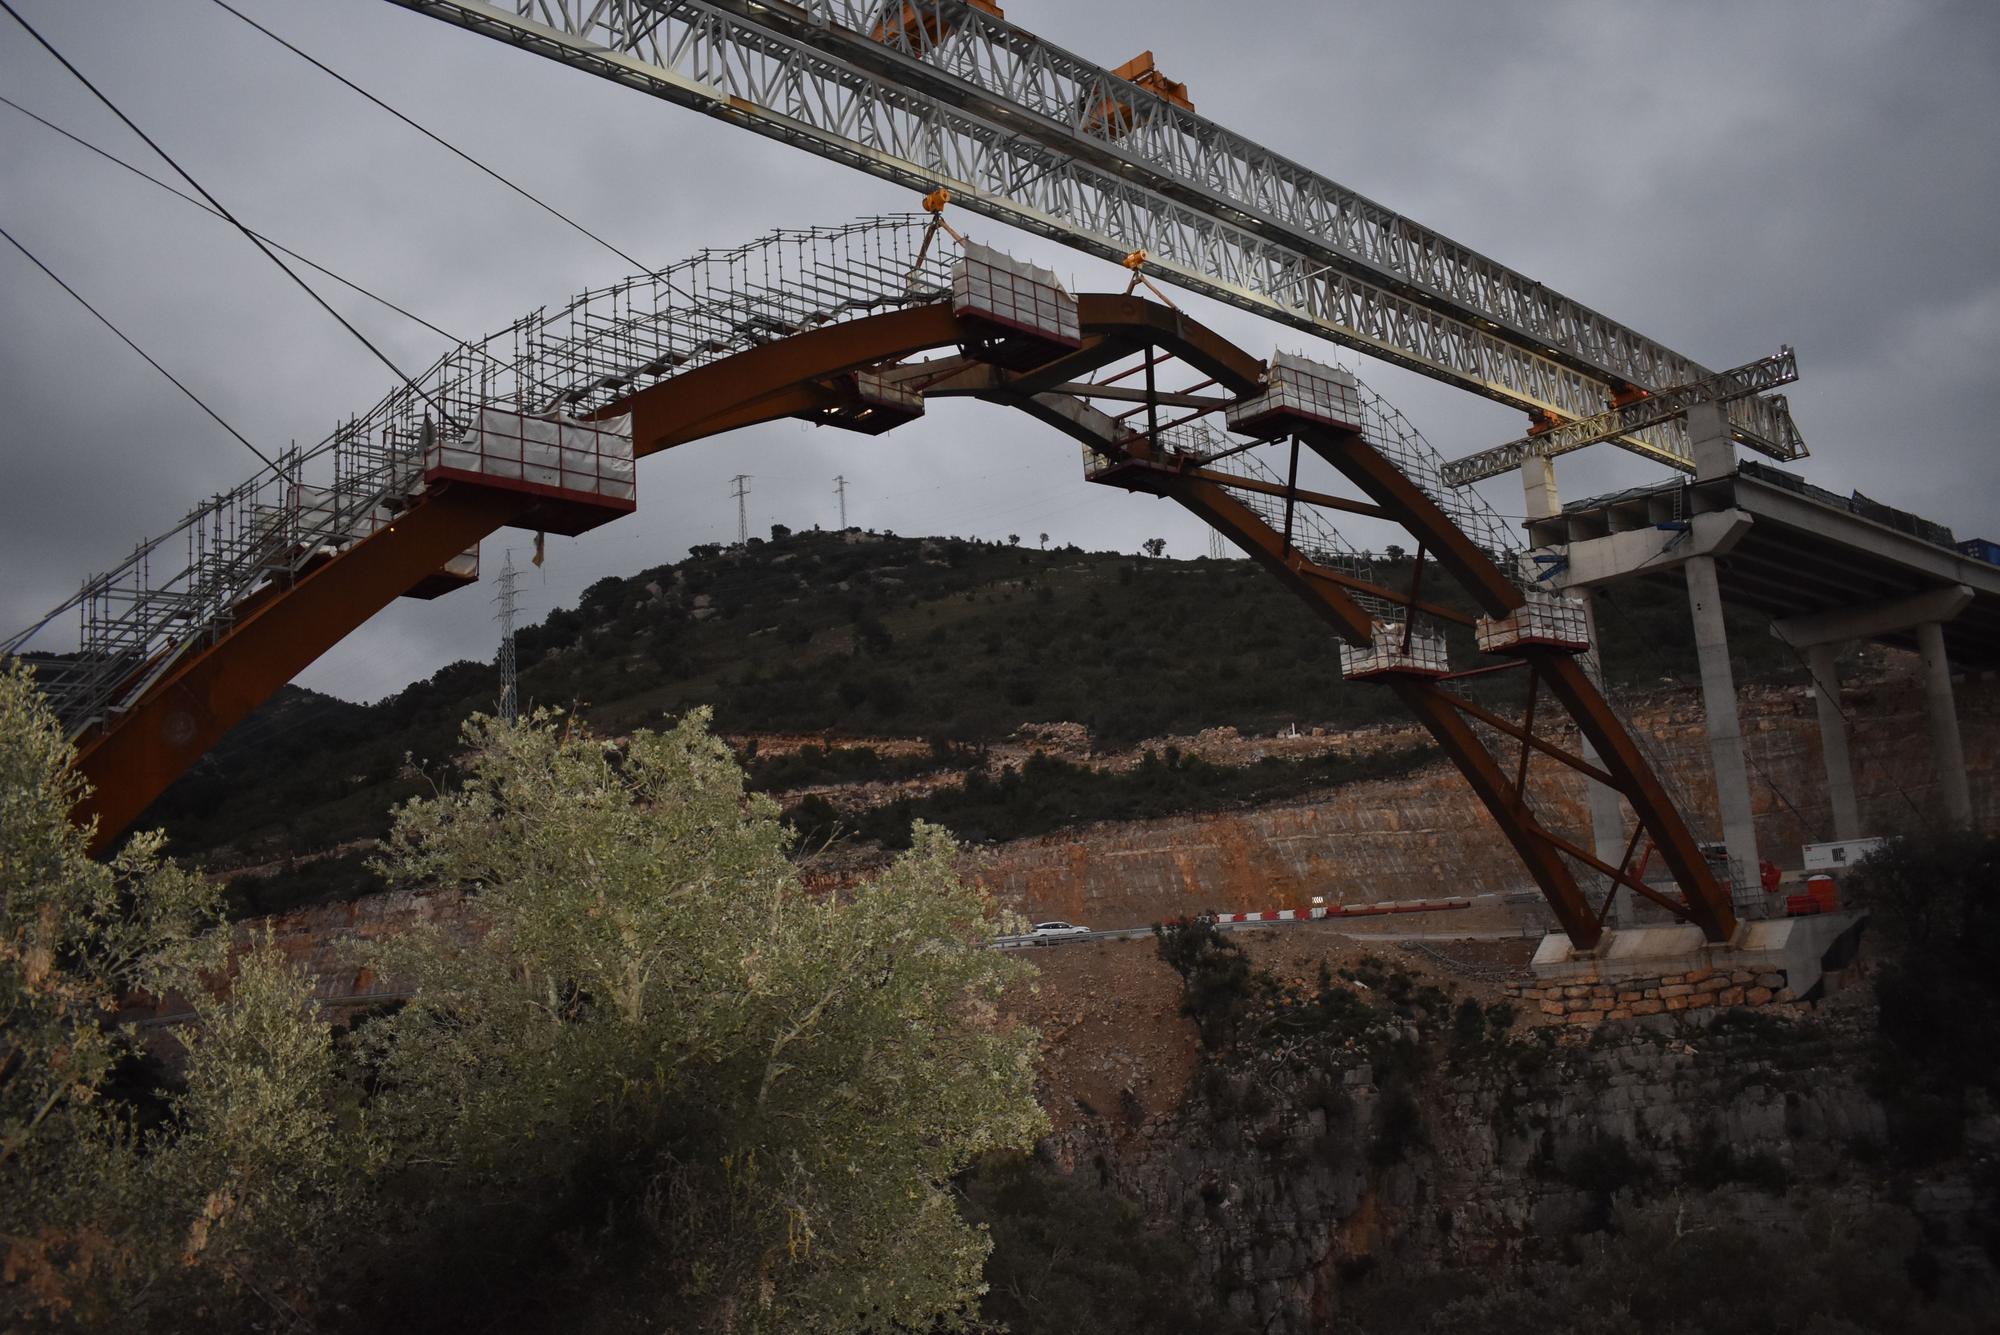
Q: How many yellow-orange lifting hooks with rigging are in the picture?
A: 2